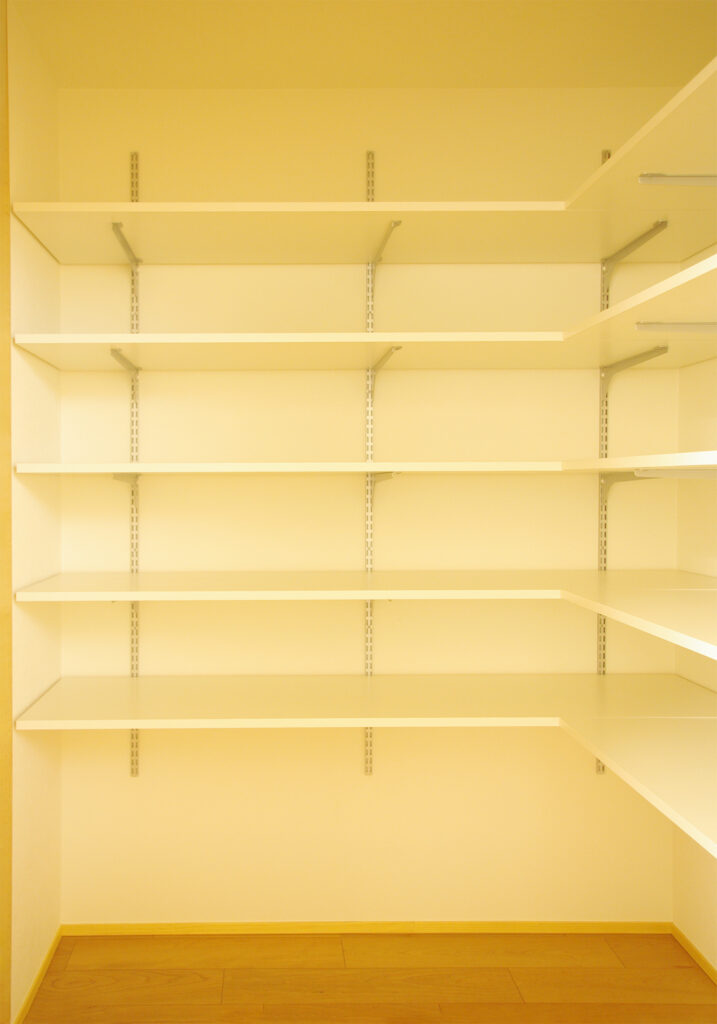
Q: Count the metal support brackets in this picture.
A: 12